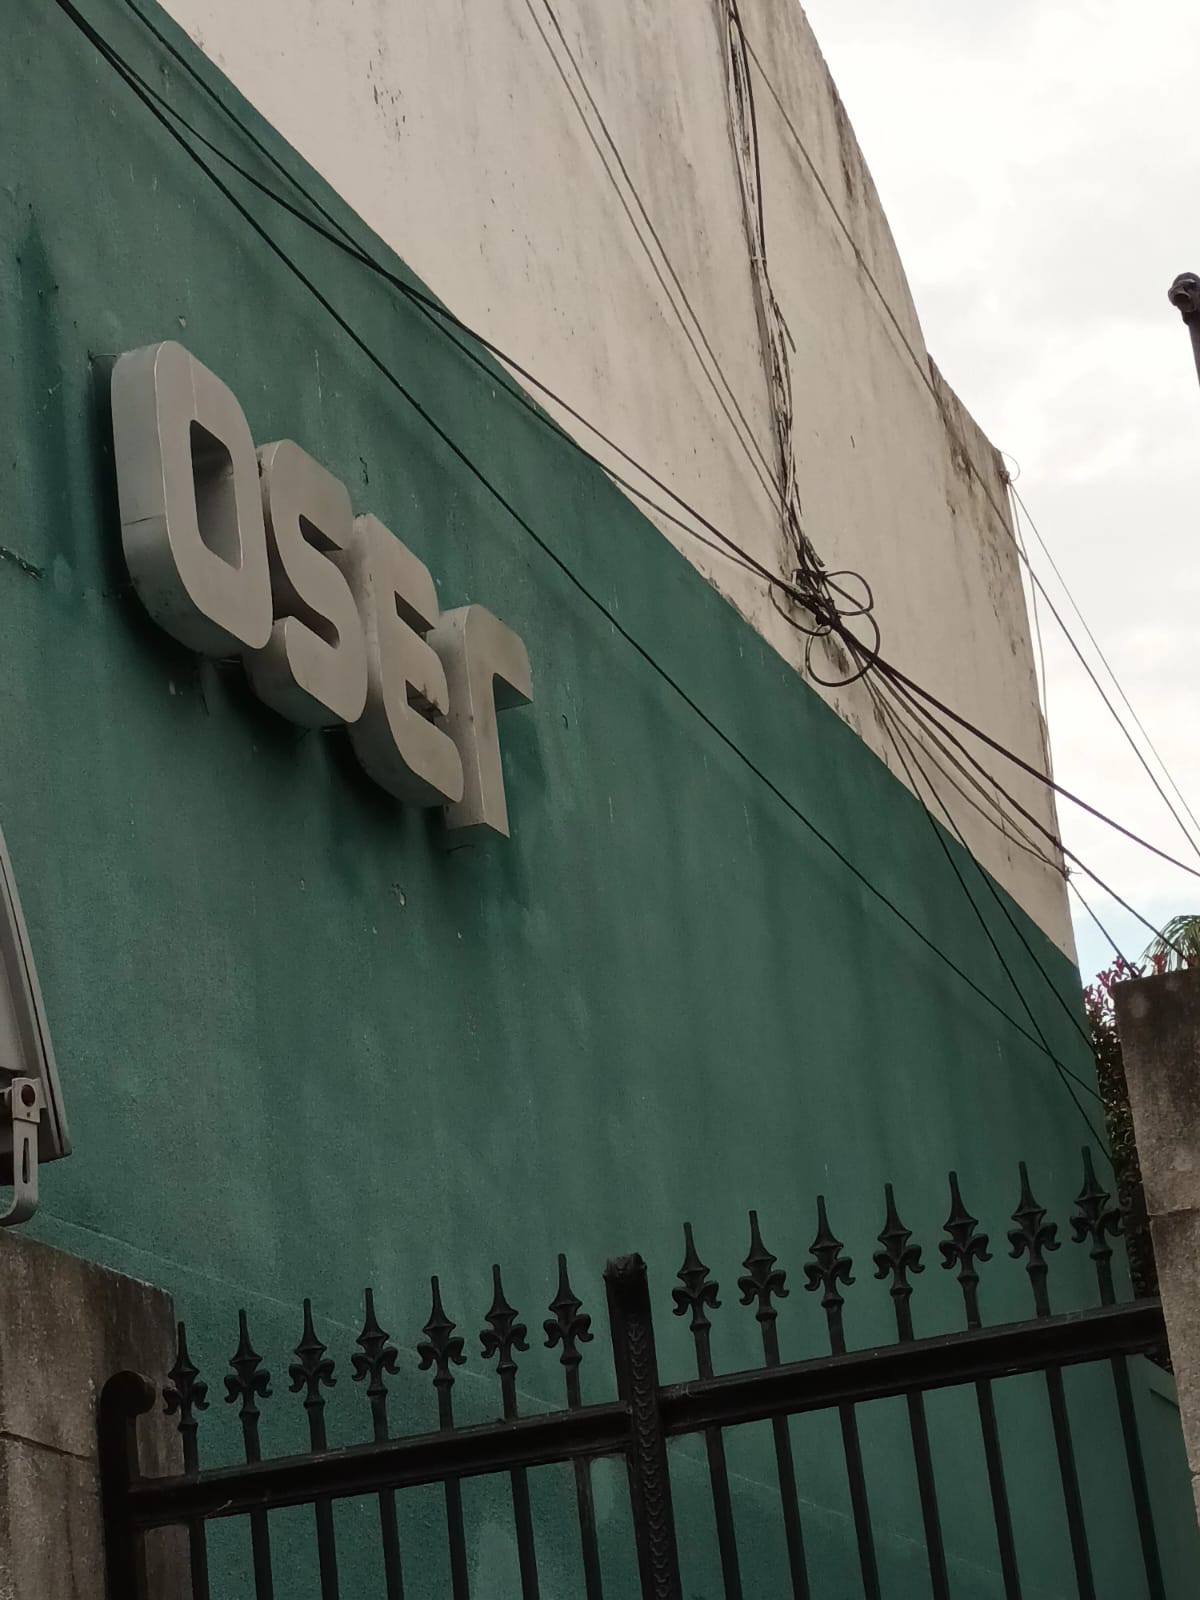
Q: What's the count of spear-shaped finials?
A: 14